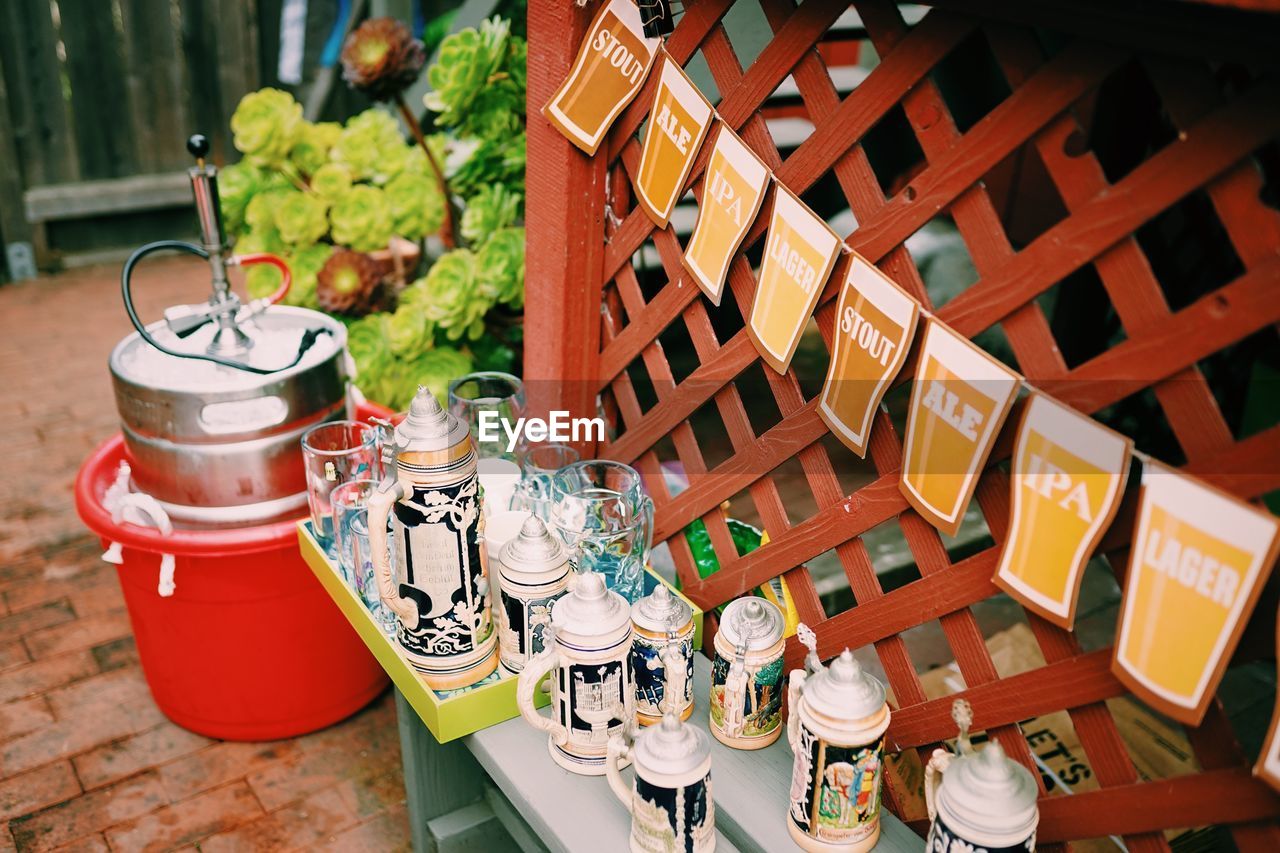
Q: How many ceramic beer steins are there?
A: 8